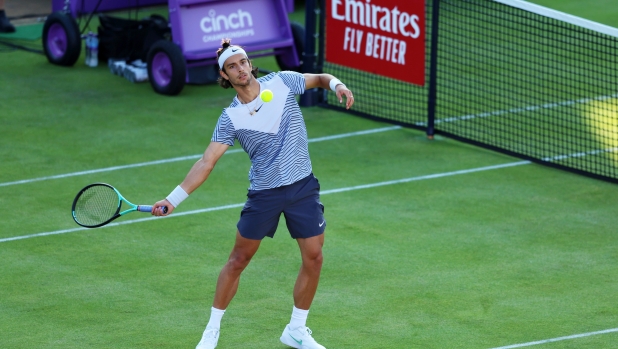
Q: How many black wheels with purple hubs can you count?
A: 2